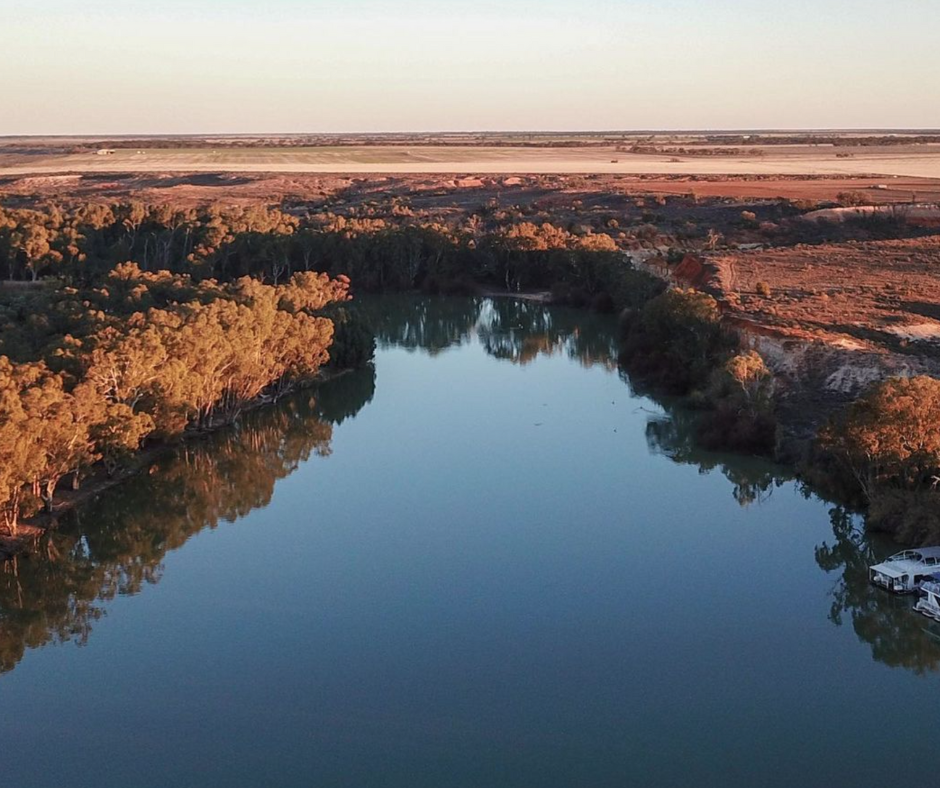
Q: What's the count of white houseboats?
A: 2